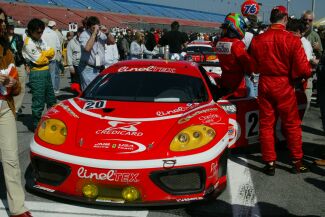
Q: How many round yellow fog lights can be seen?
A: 2